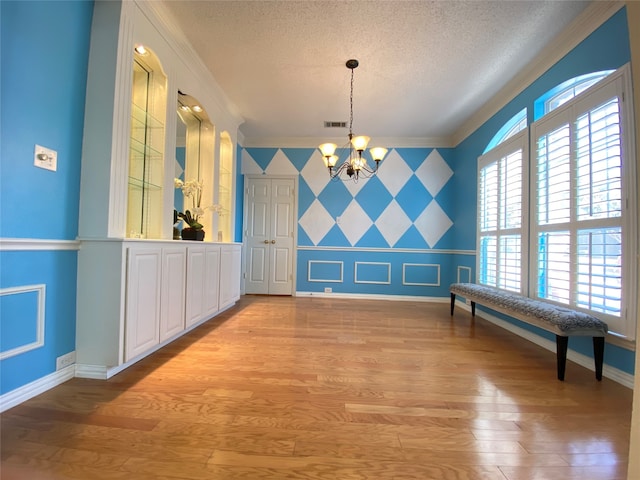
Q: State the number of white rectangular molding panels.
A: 5